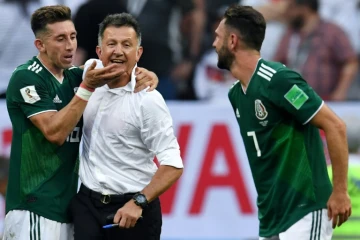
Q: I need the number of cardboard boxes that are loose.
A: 0